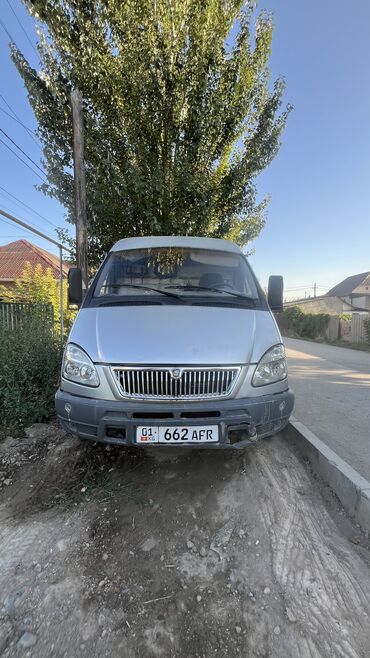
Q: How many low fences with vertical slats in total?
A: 1